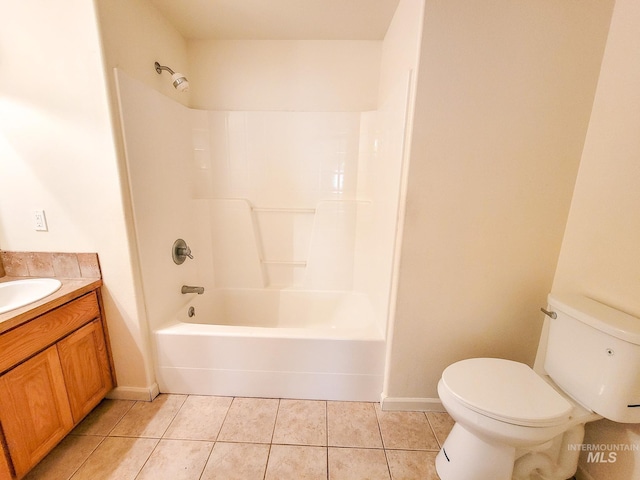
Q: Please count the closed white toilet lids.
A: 1